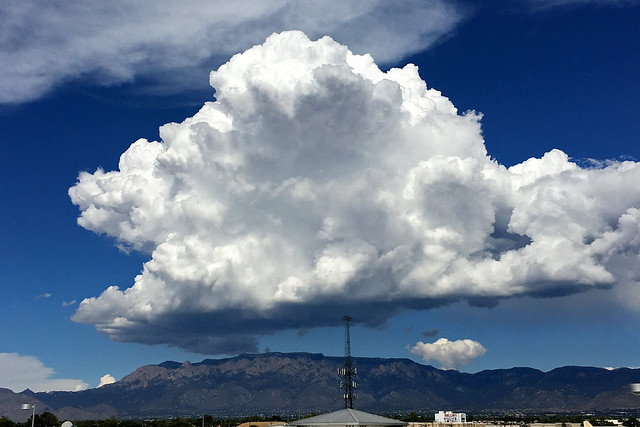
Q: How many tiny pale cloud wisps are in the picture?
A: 2